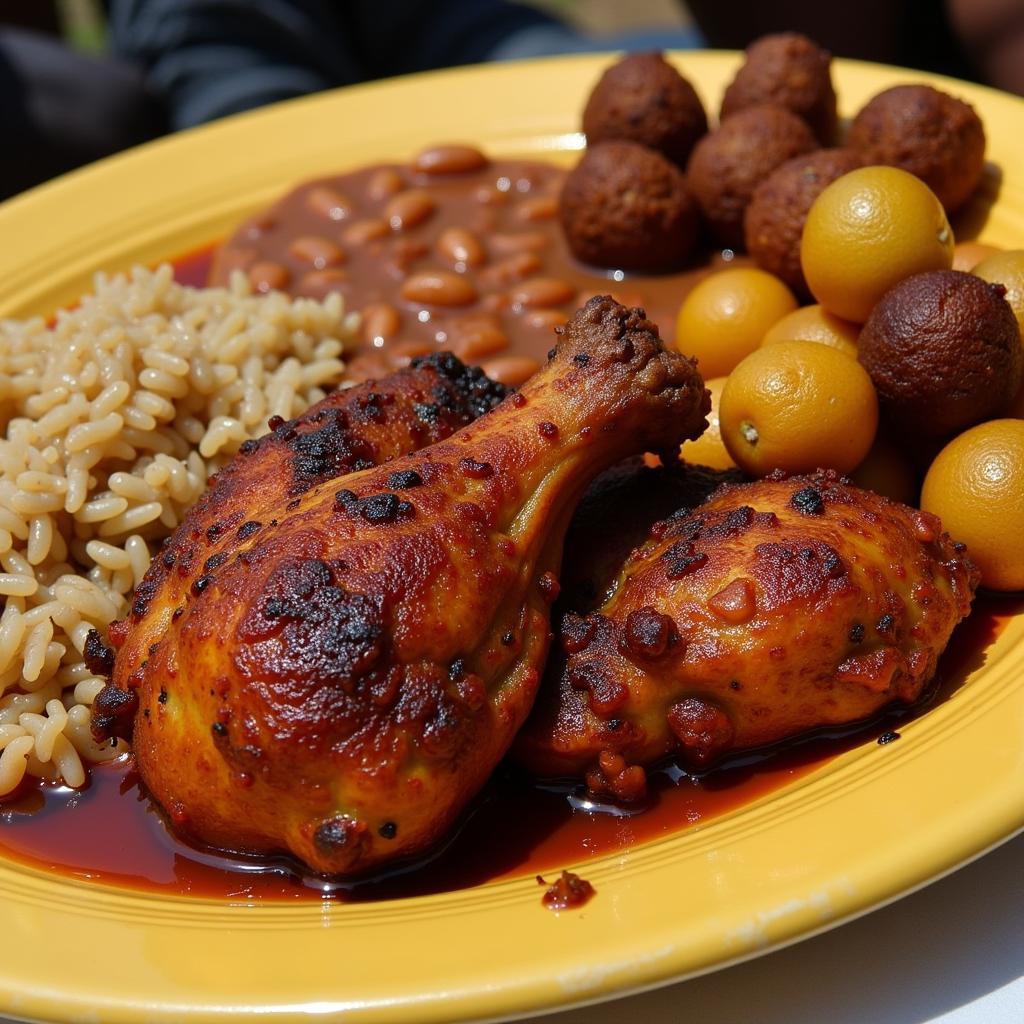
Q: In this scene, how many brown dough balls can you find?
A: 7